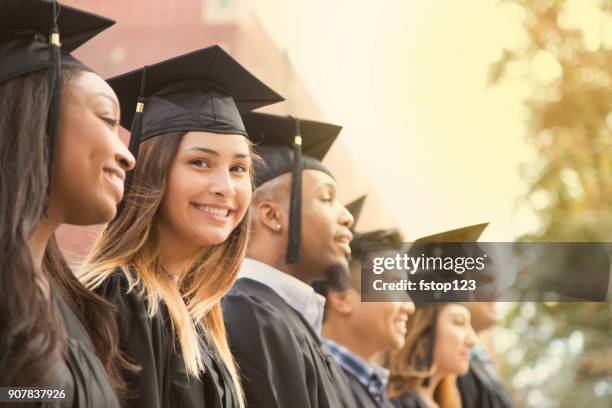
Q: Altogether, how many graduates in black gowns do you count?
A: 6